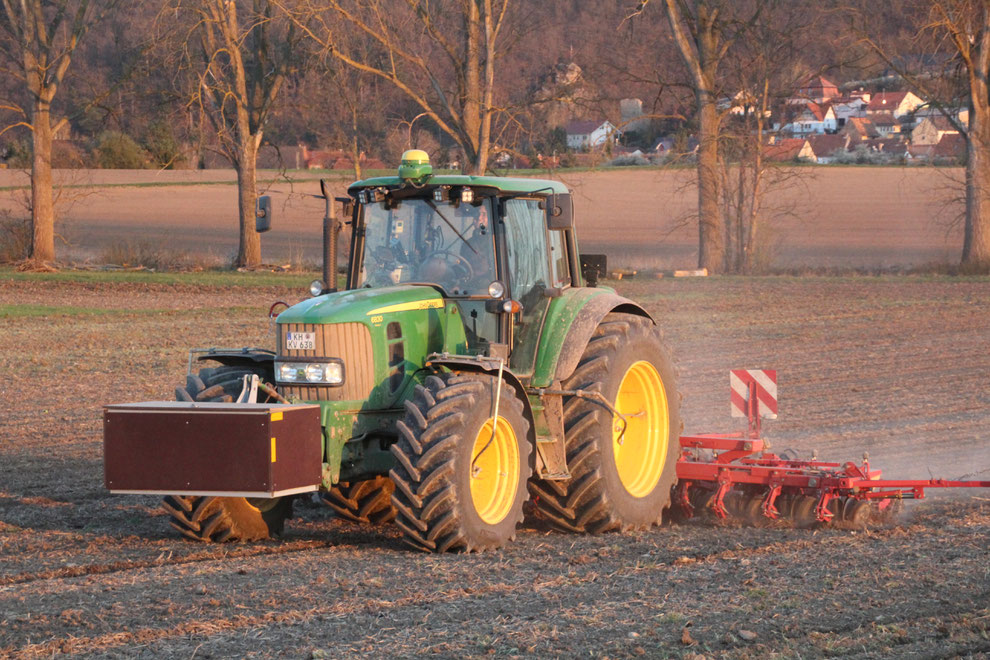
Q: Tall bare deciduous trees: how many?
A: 5